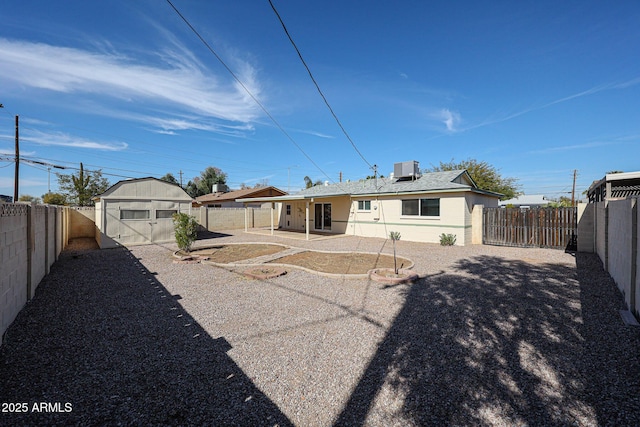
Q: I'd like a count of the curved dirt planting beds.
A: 2